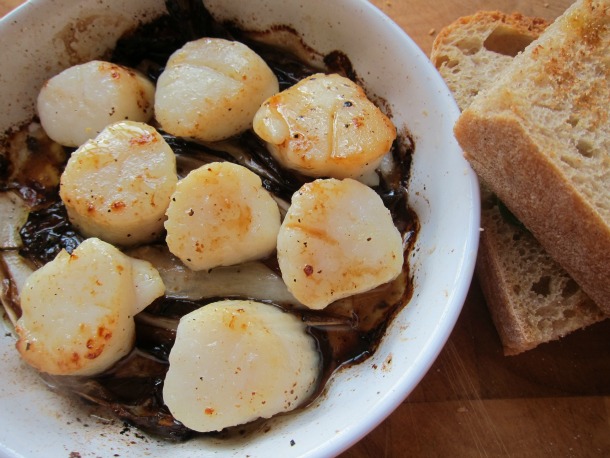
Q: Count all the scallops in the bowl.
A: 8